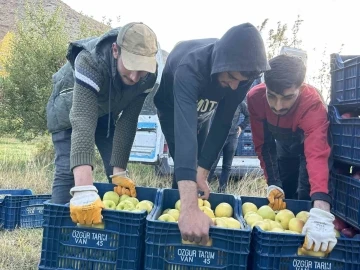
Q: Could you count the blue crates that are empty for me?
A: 2